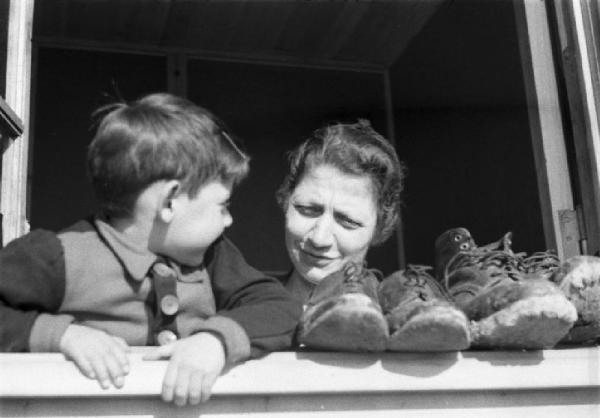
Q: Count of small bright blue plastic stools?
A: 0